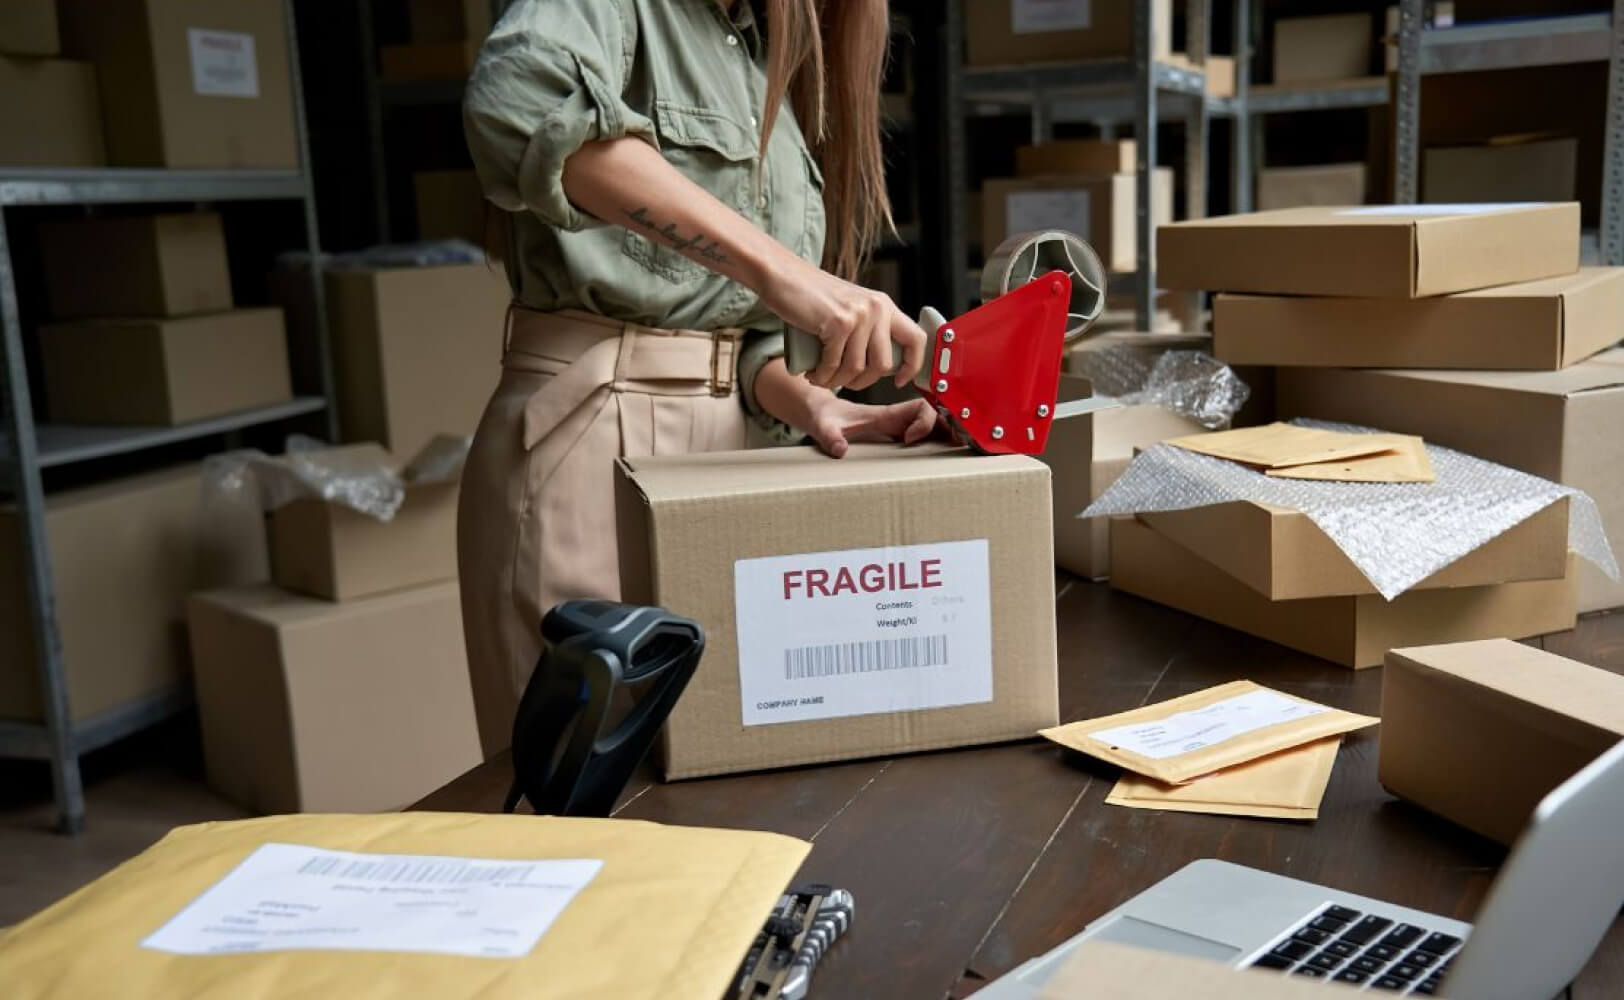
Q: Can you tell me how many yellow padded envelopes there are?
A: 5